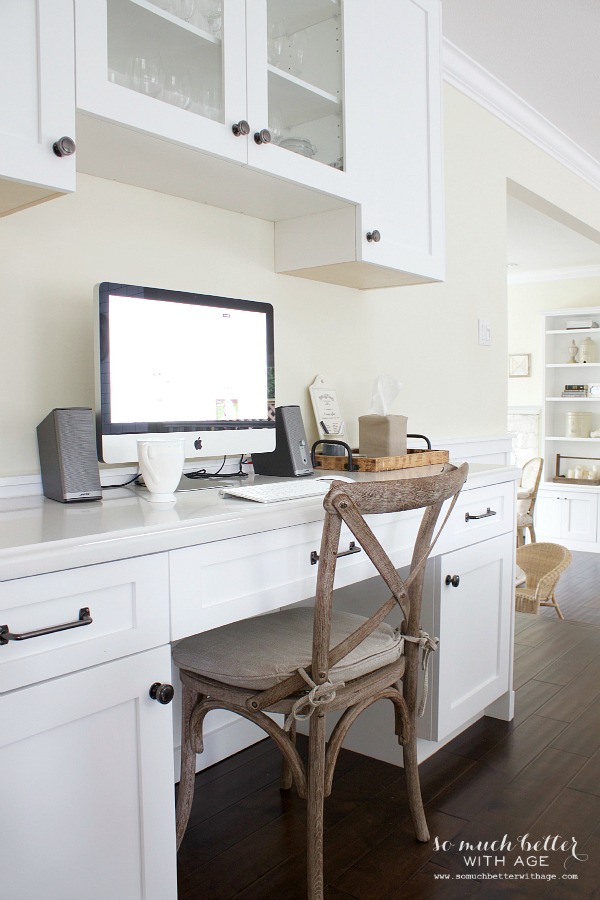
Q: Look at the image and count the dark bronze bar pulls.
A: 3